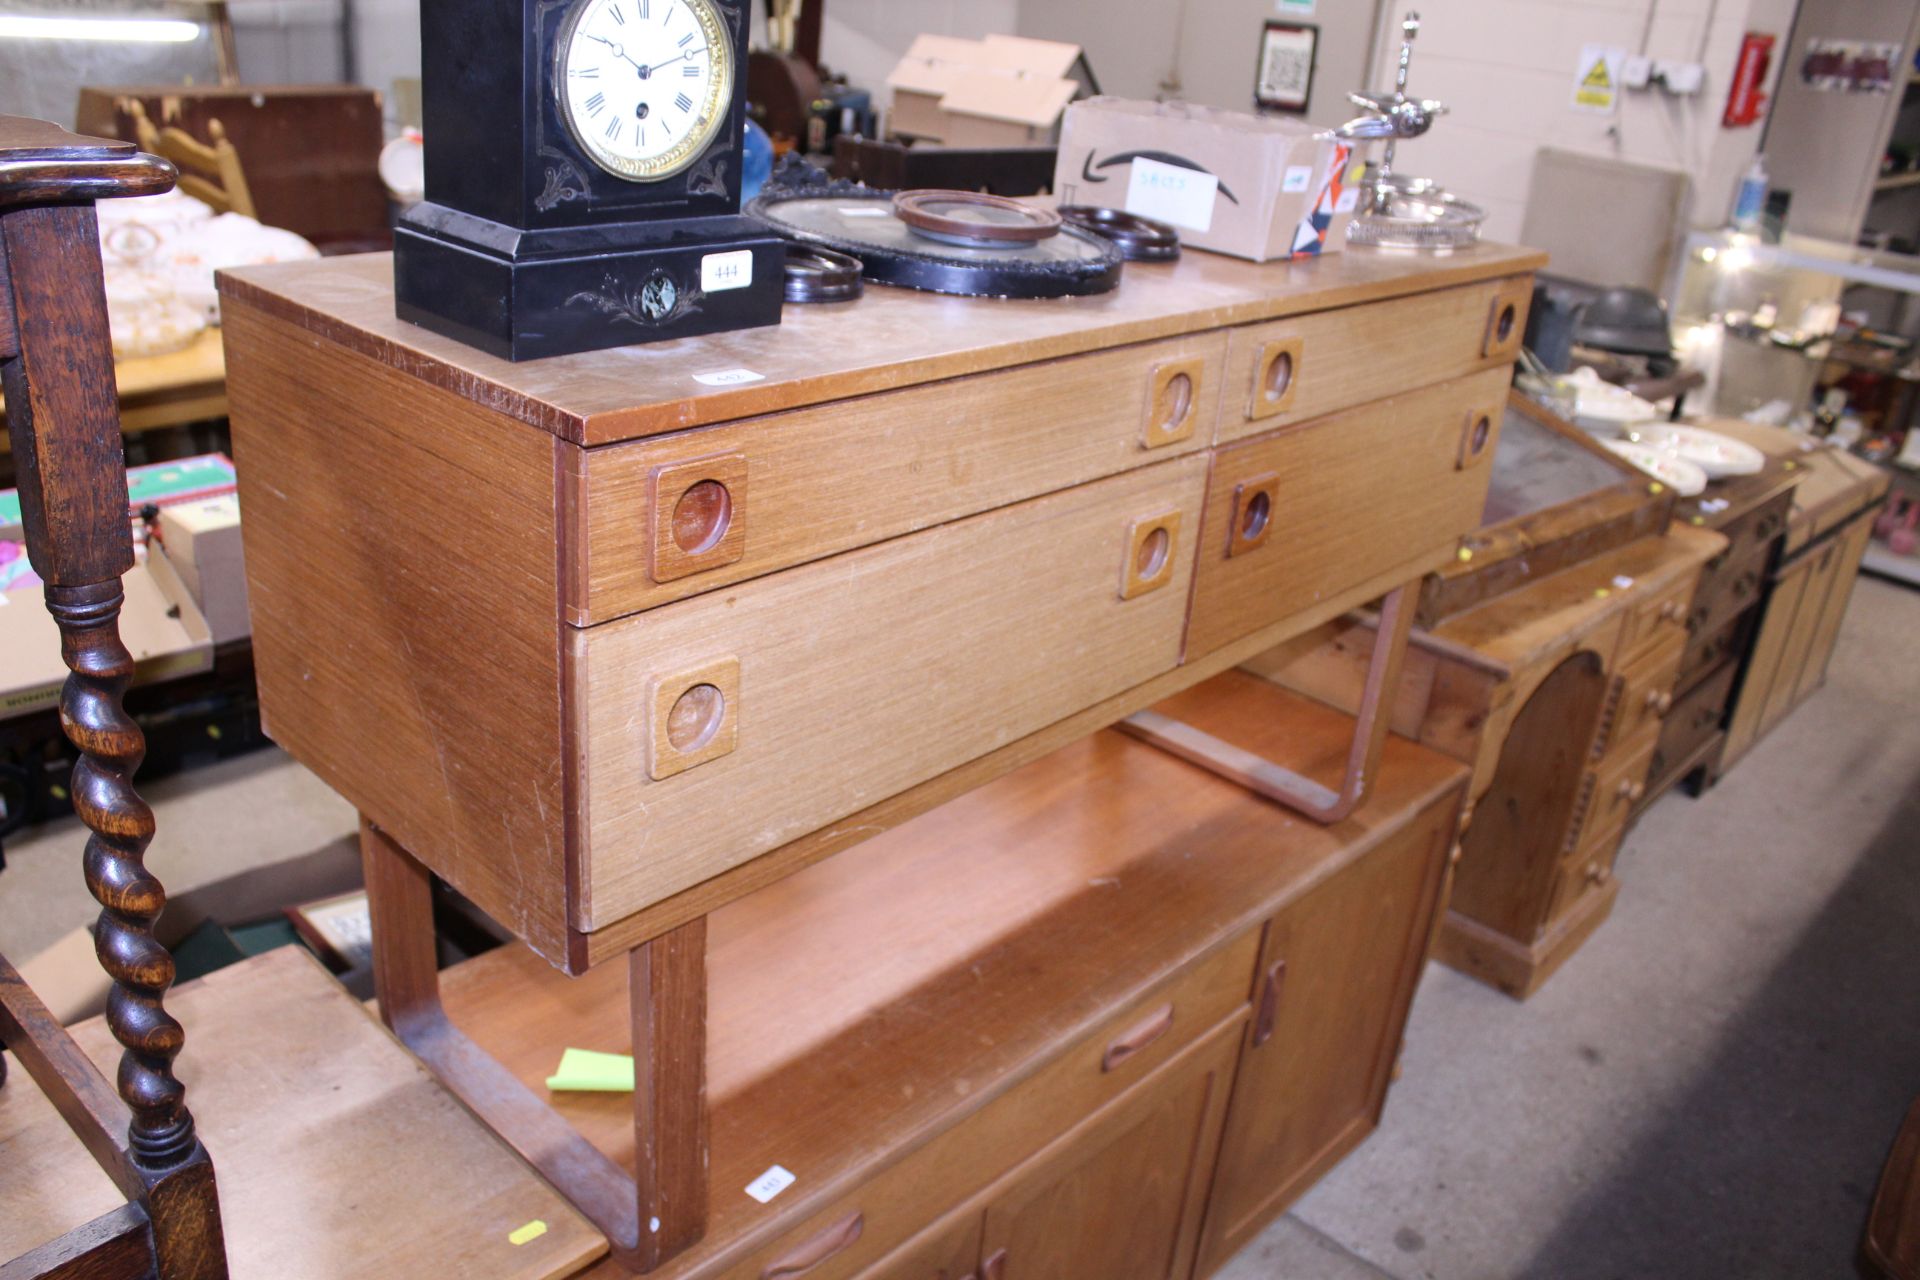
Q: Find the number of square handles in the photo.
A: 8